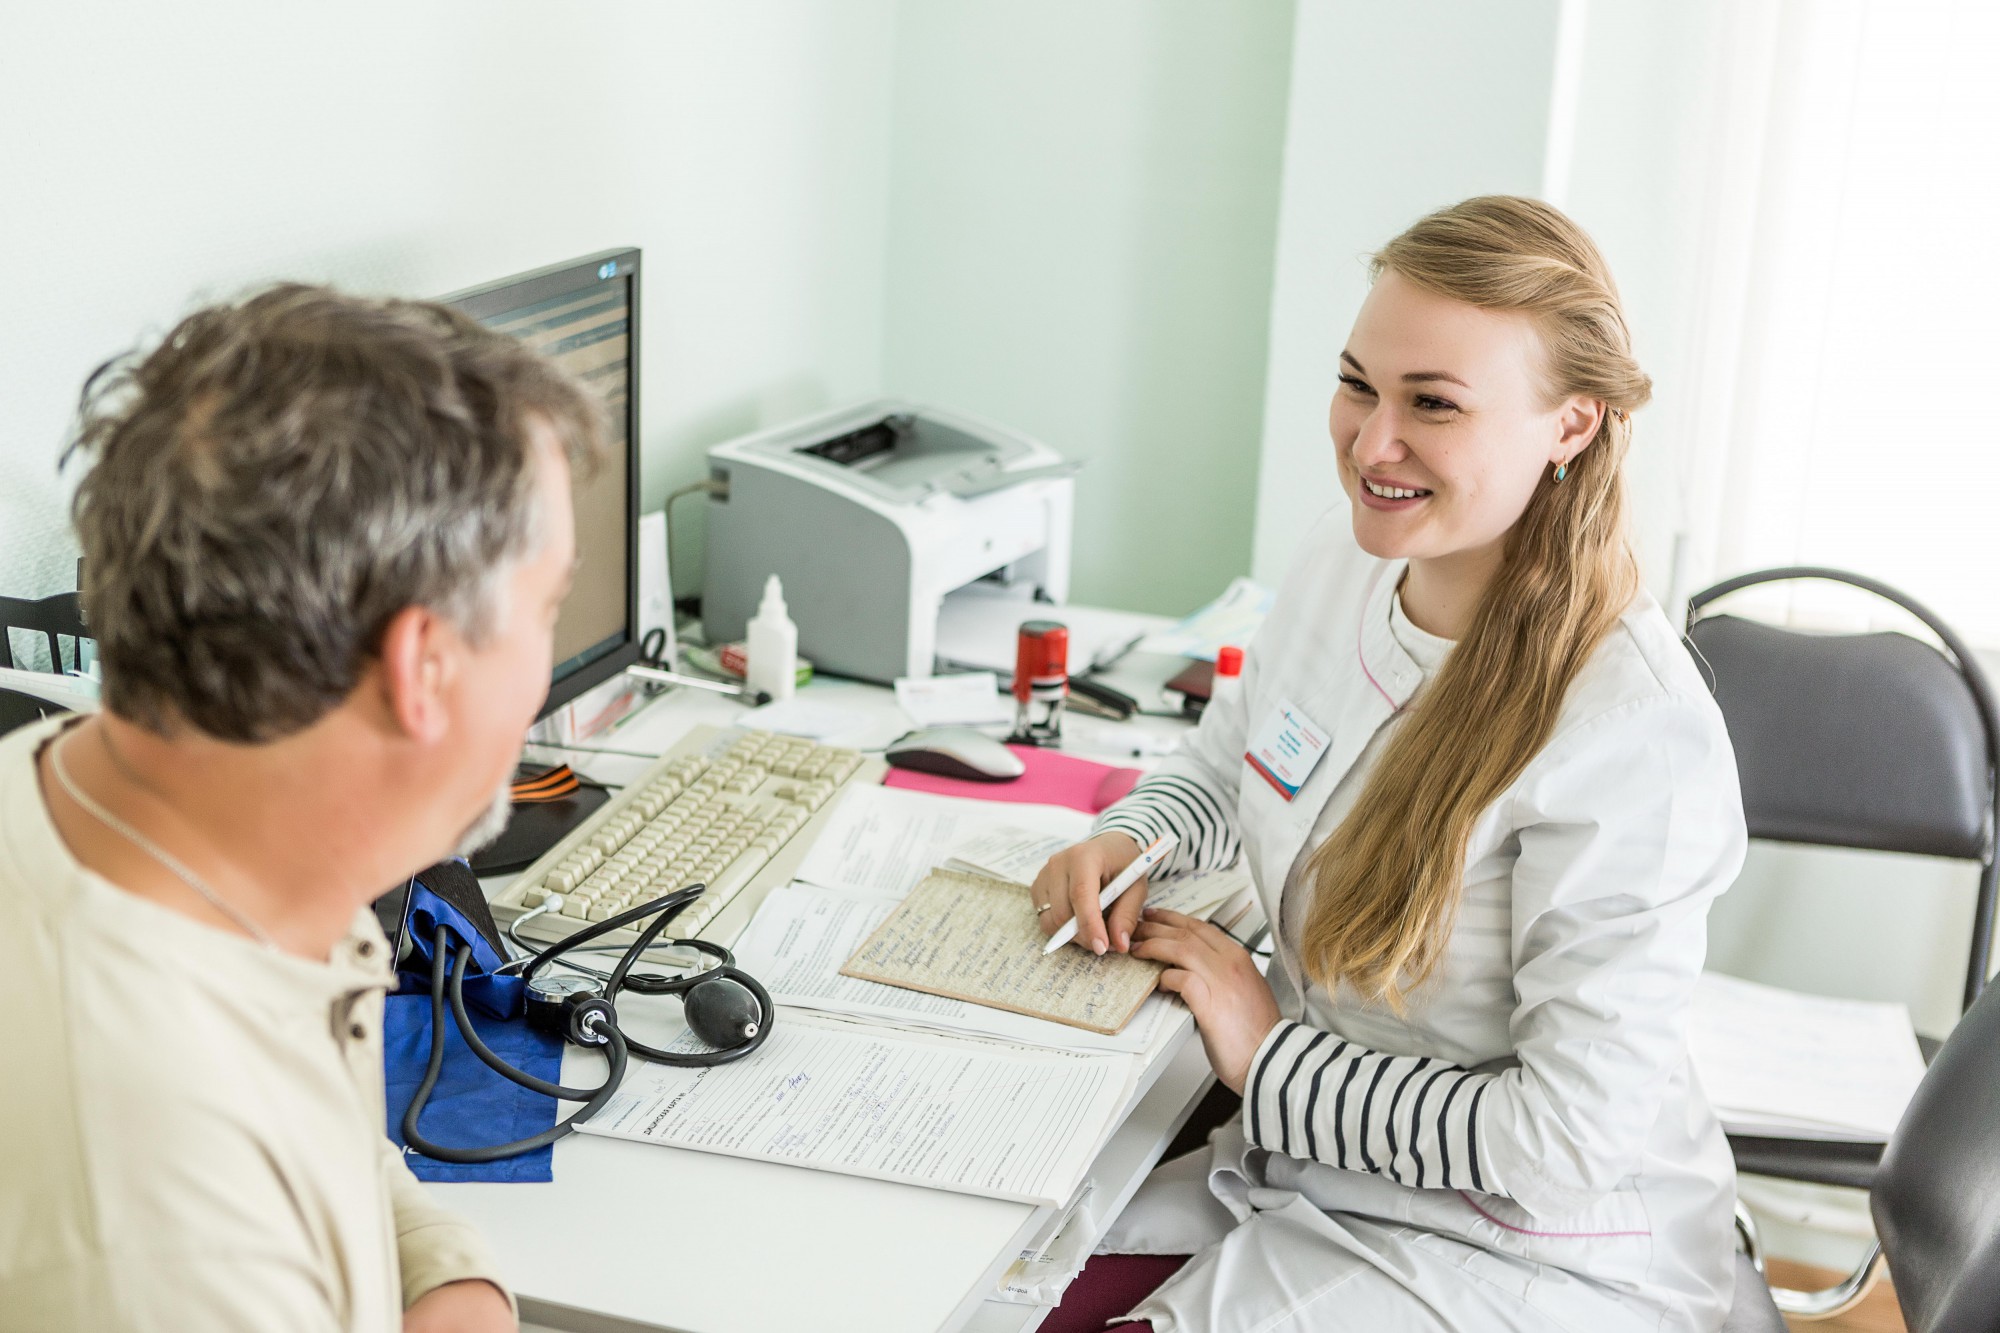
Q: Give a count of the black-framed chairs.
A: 2